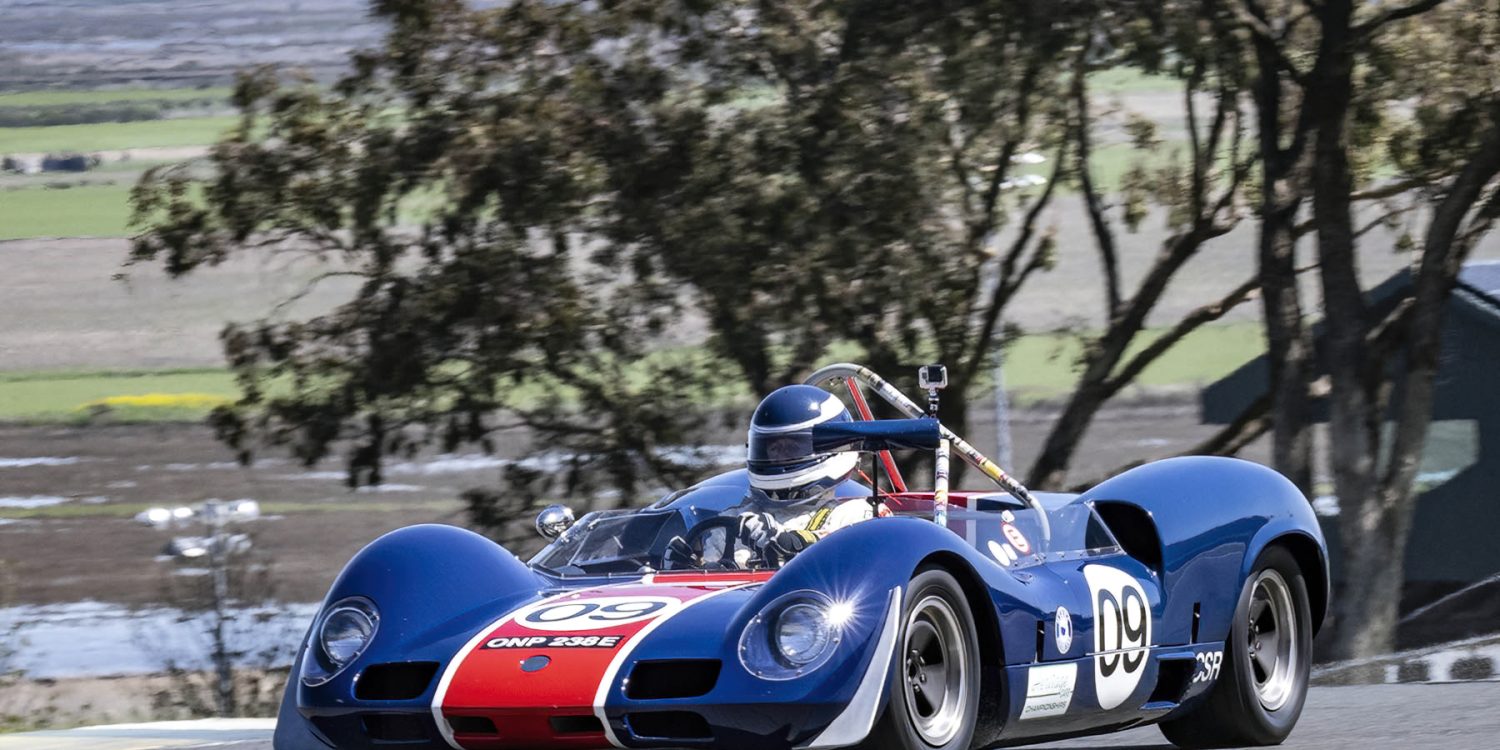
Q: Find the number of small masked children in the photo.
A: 0